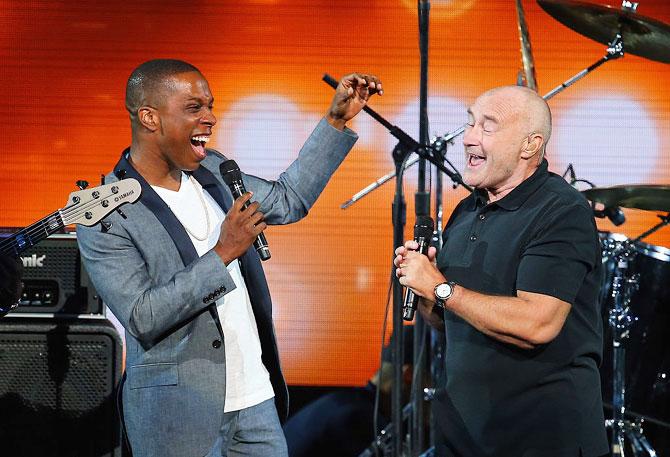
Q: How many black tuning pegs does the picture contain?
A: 5